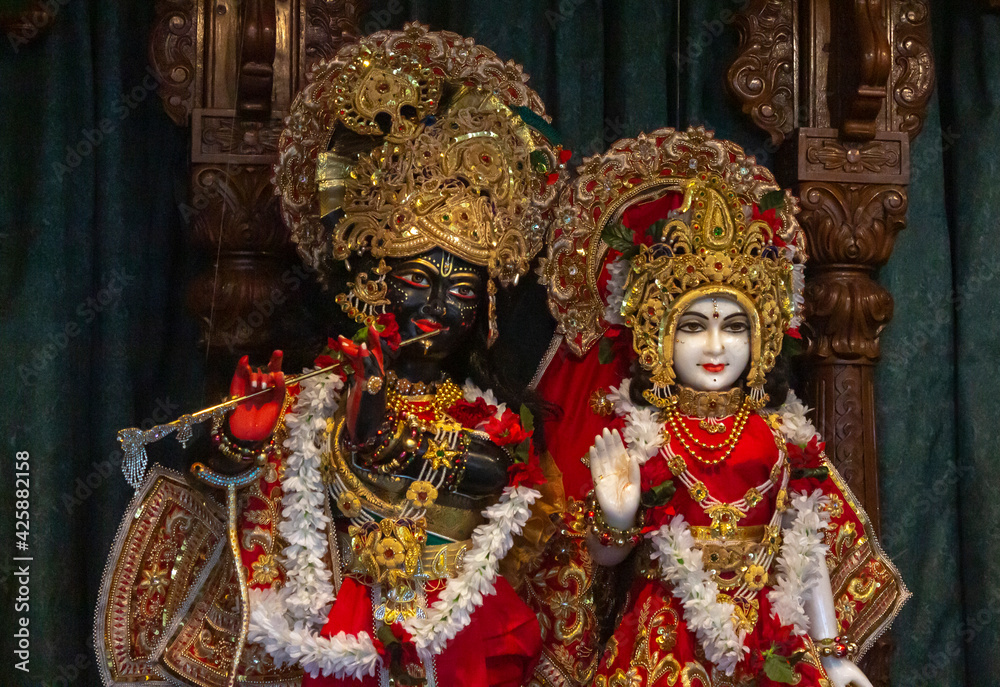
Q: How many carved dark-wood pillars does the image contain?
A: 2